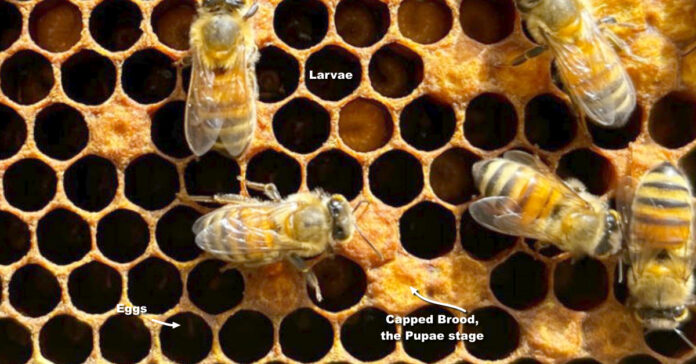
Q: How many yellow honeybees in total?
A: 5